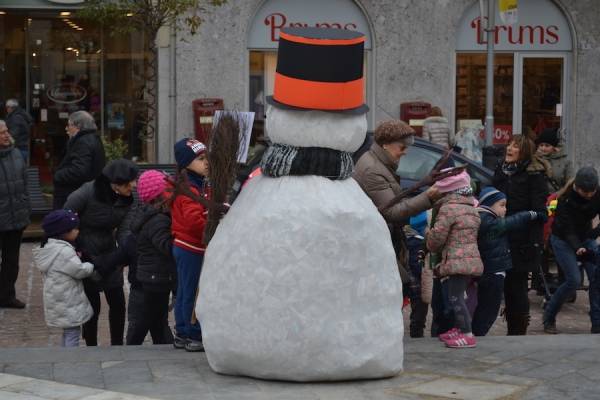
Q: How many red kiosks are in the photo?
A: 2